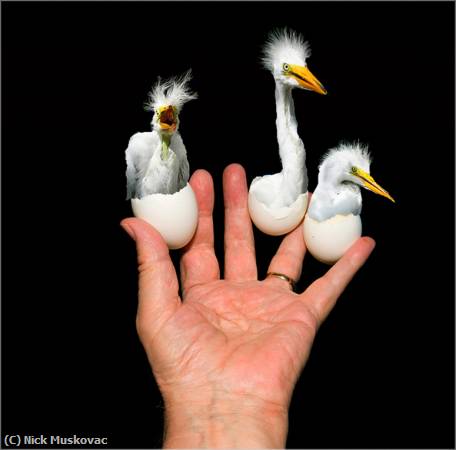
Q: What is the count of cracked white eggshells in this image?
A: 3